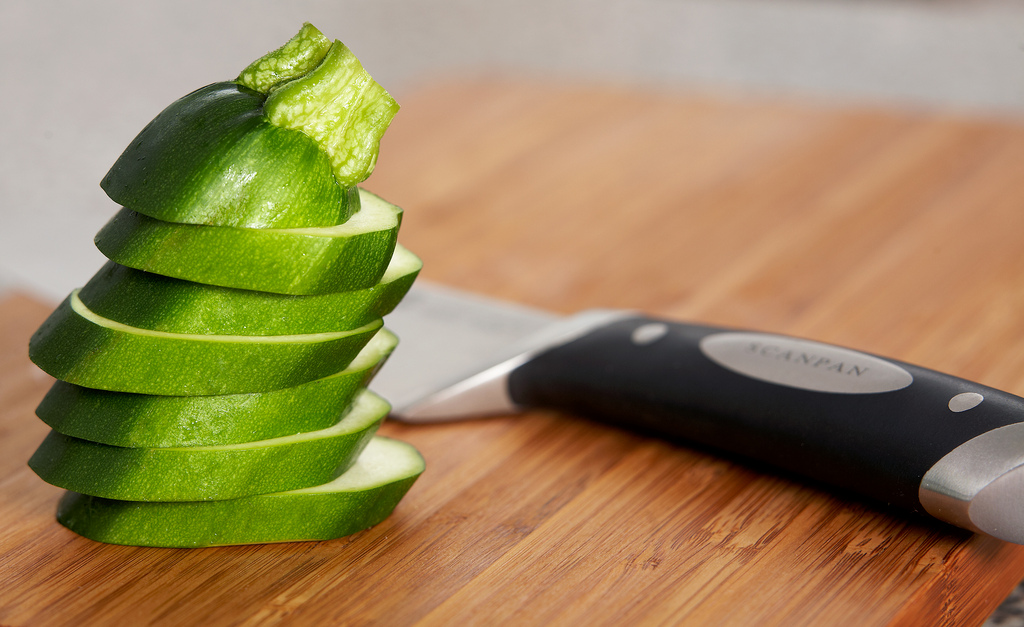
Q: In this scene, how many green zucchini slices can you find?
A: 7